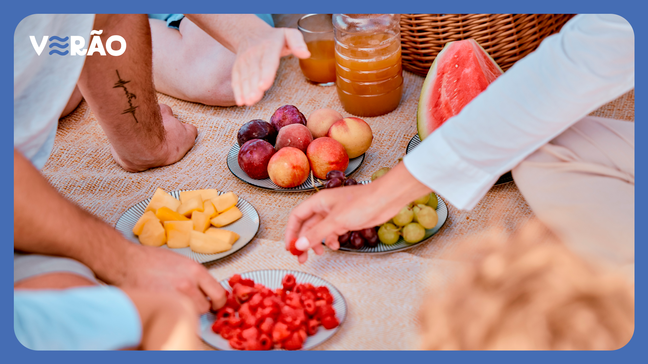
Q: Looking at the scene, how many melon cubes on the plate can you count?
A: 13